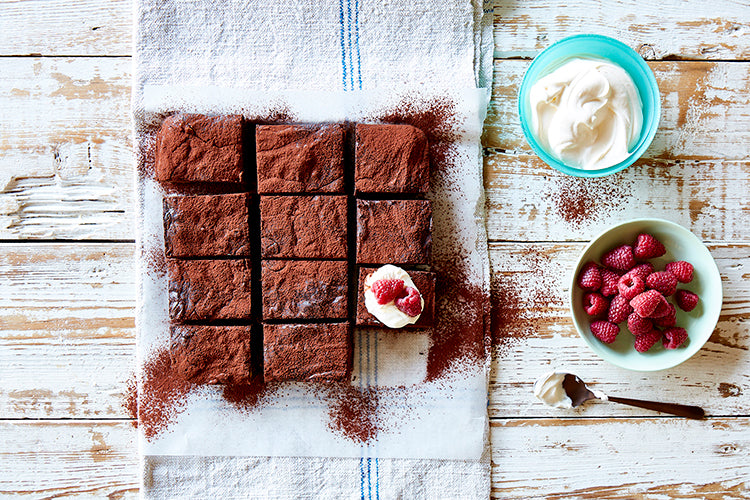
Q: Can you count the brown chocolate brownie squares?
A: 11